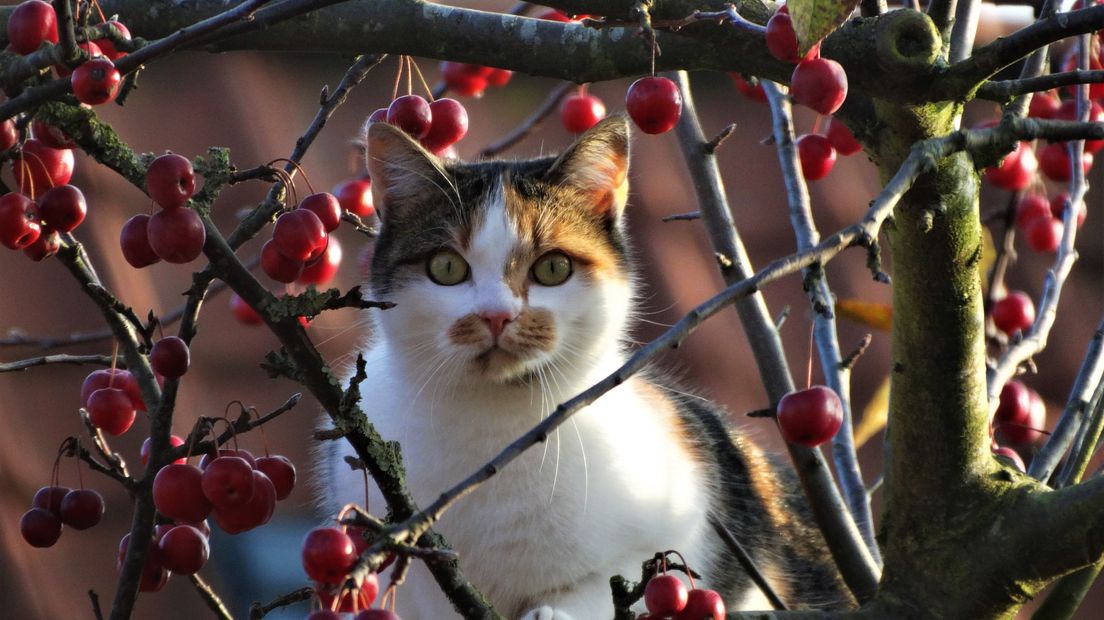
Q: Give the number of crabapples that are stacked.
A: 0